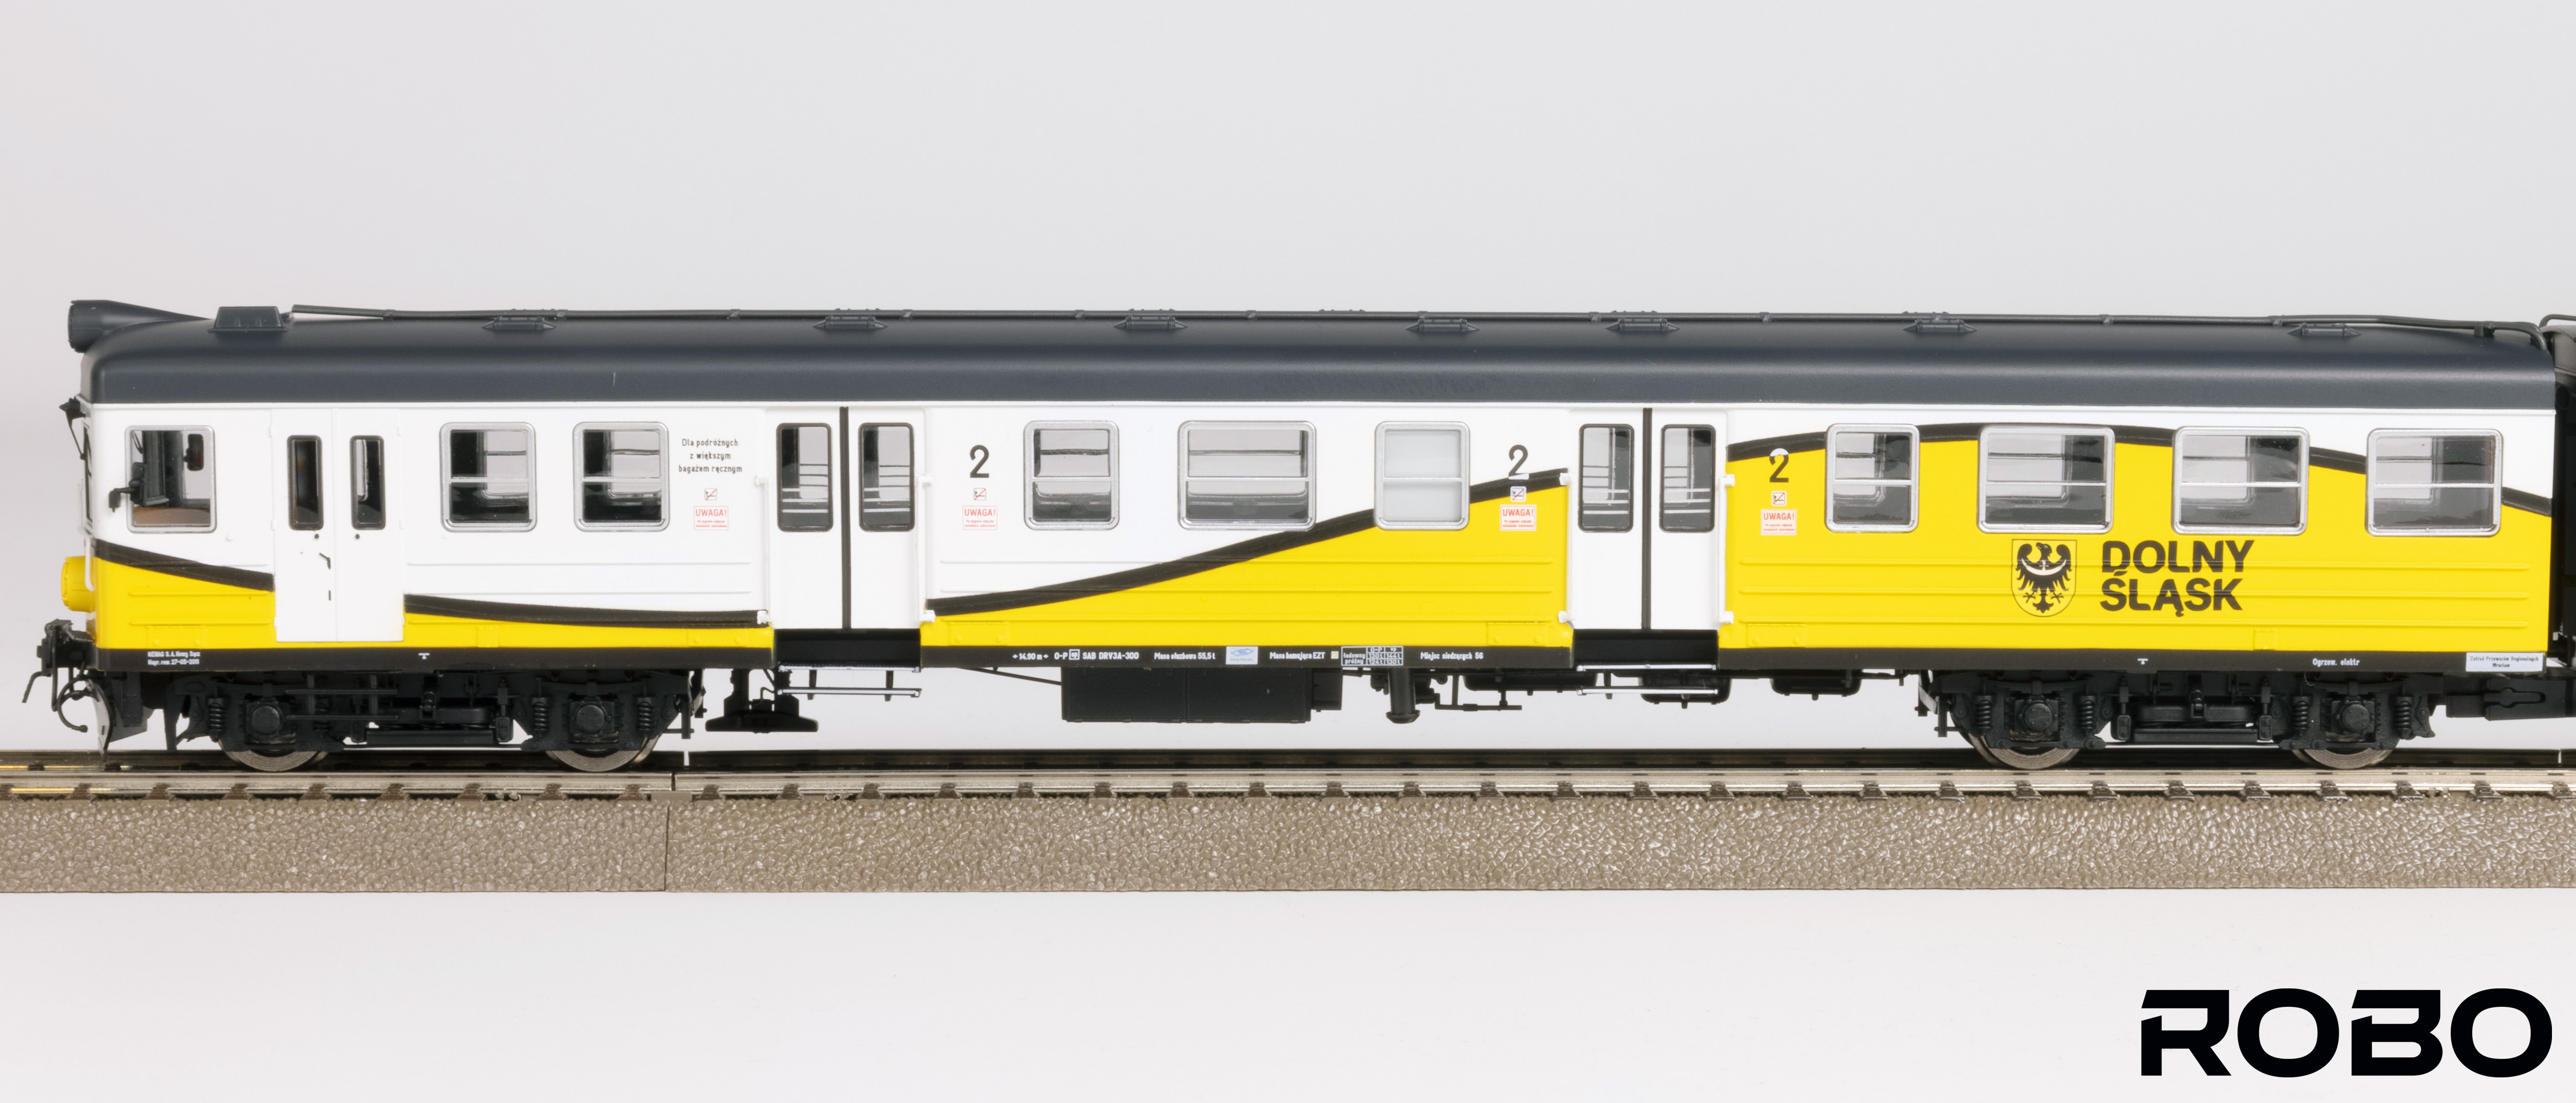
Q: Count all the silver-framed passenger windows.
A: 9